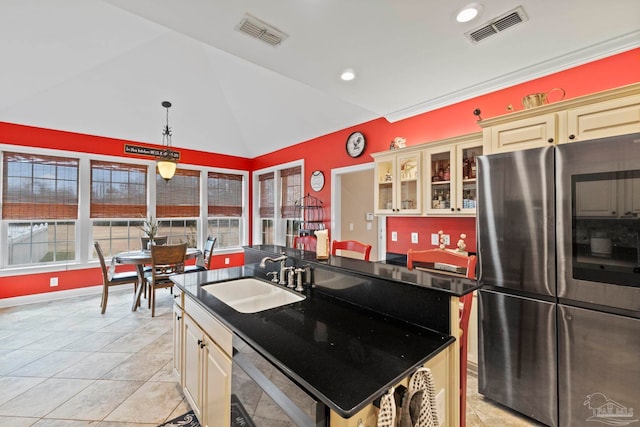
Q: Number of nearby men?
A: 0